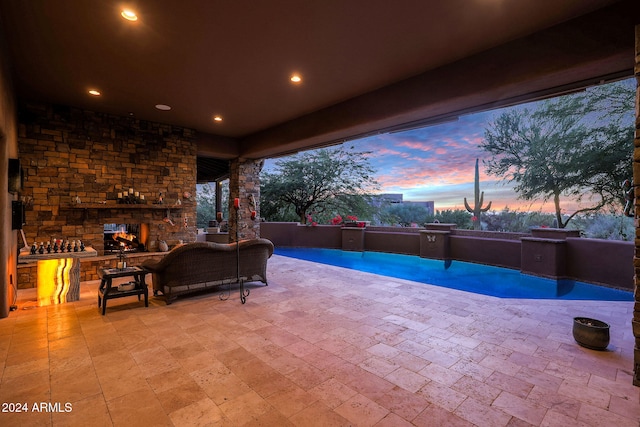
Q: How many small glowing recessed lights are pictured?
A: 4